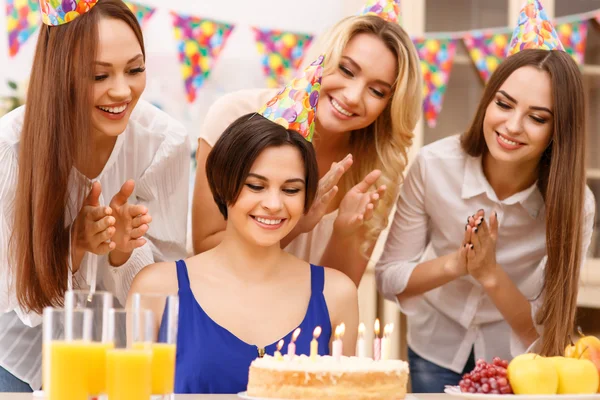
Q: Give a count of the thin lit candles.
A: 9